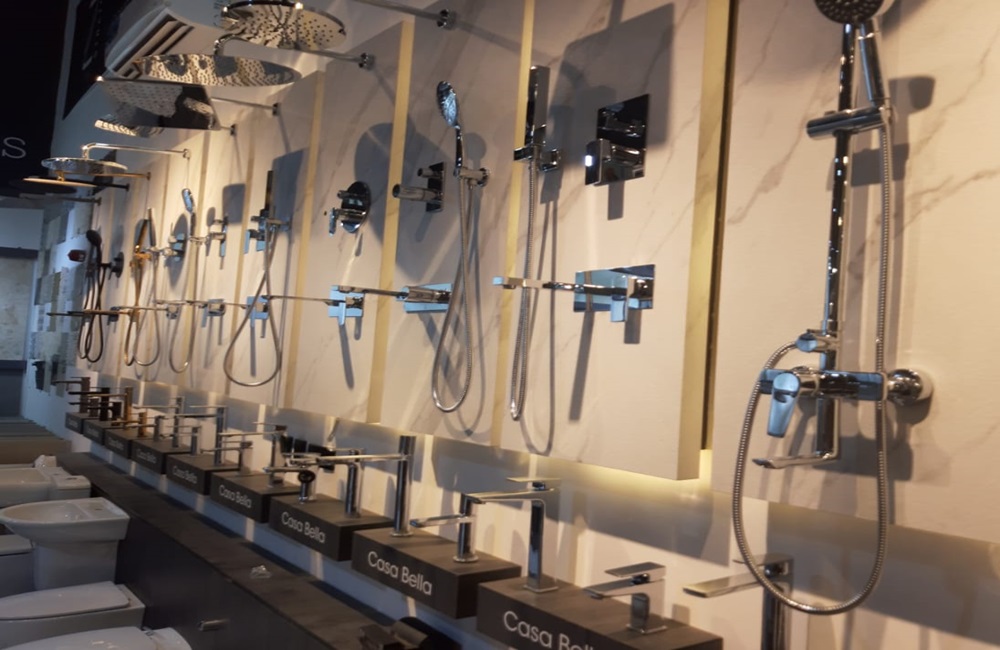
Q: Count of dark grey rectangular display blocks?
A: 9